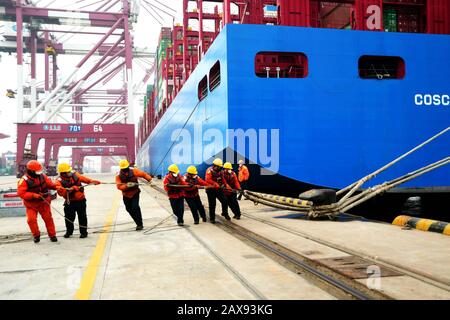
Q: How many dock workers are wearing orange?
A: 8